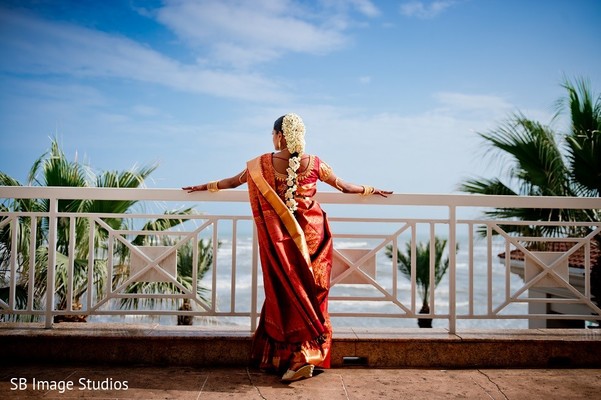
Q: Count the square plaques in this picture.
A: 3